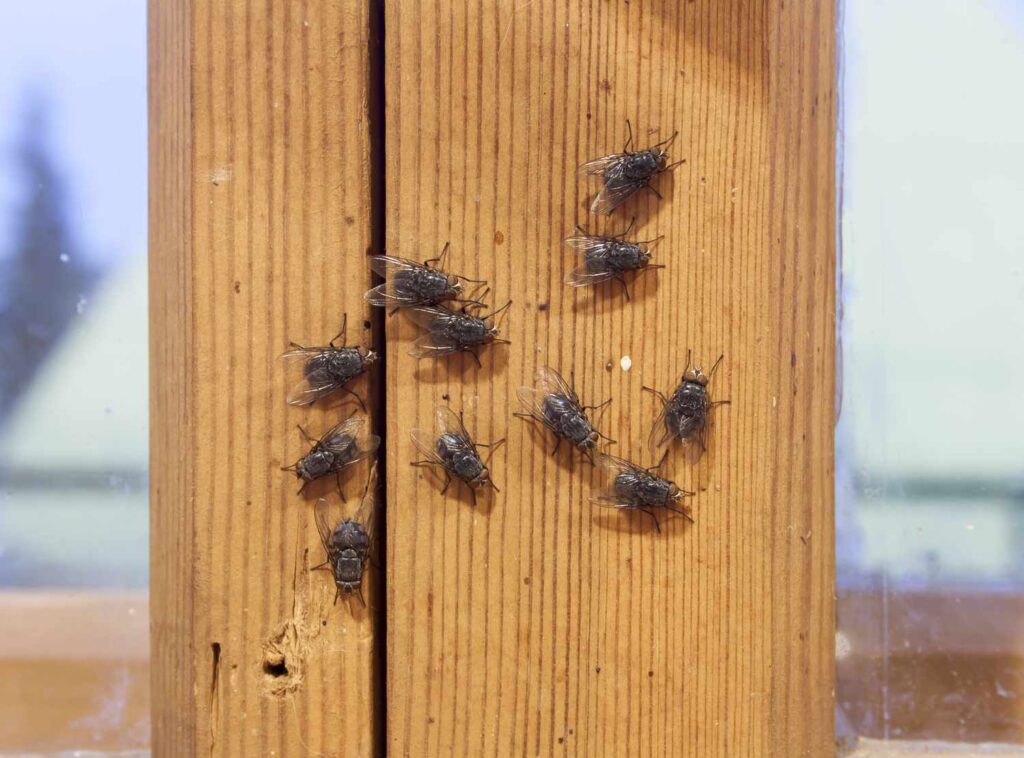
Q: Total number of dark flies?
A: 11